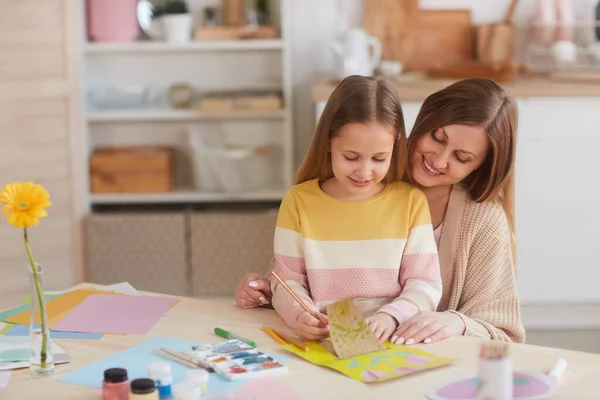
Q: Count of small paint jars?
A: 5